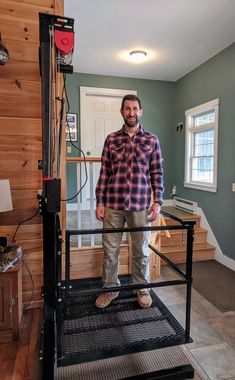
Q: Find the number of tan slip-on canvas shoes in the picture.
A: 2